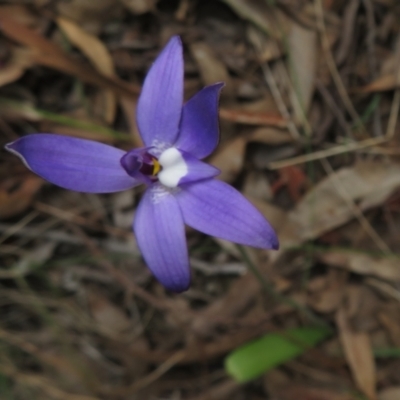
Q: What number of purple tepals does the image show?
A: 5